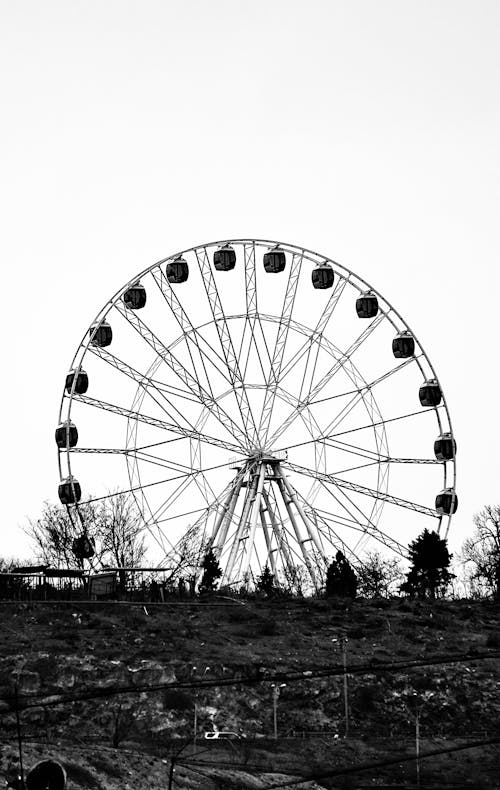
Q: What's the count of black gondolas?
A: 15